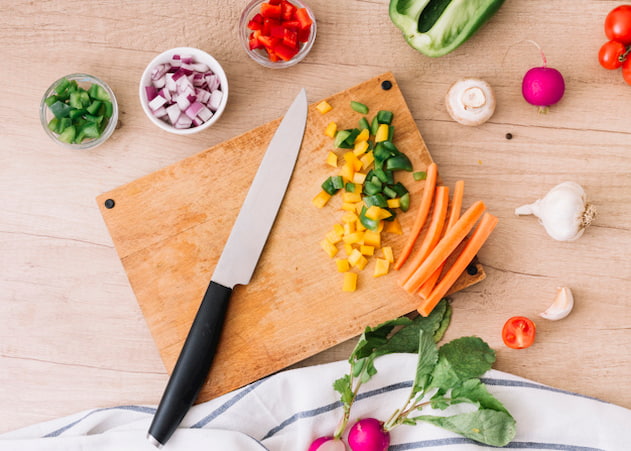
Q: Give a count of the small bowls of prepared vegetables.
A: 3